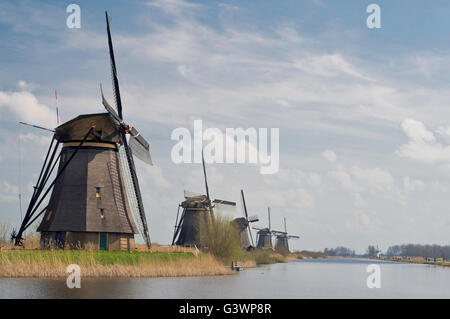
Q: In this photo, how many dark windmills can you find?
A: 5